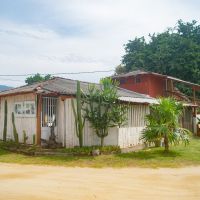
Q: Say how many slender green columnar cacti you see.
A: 5